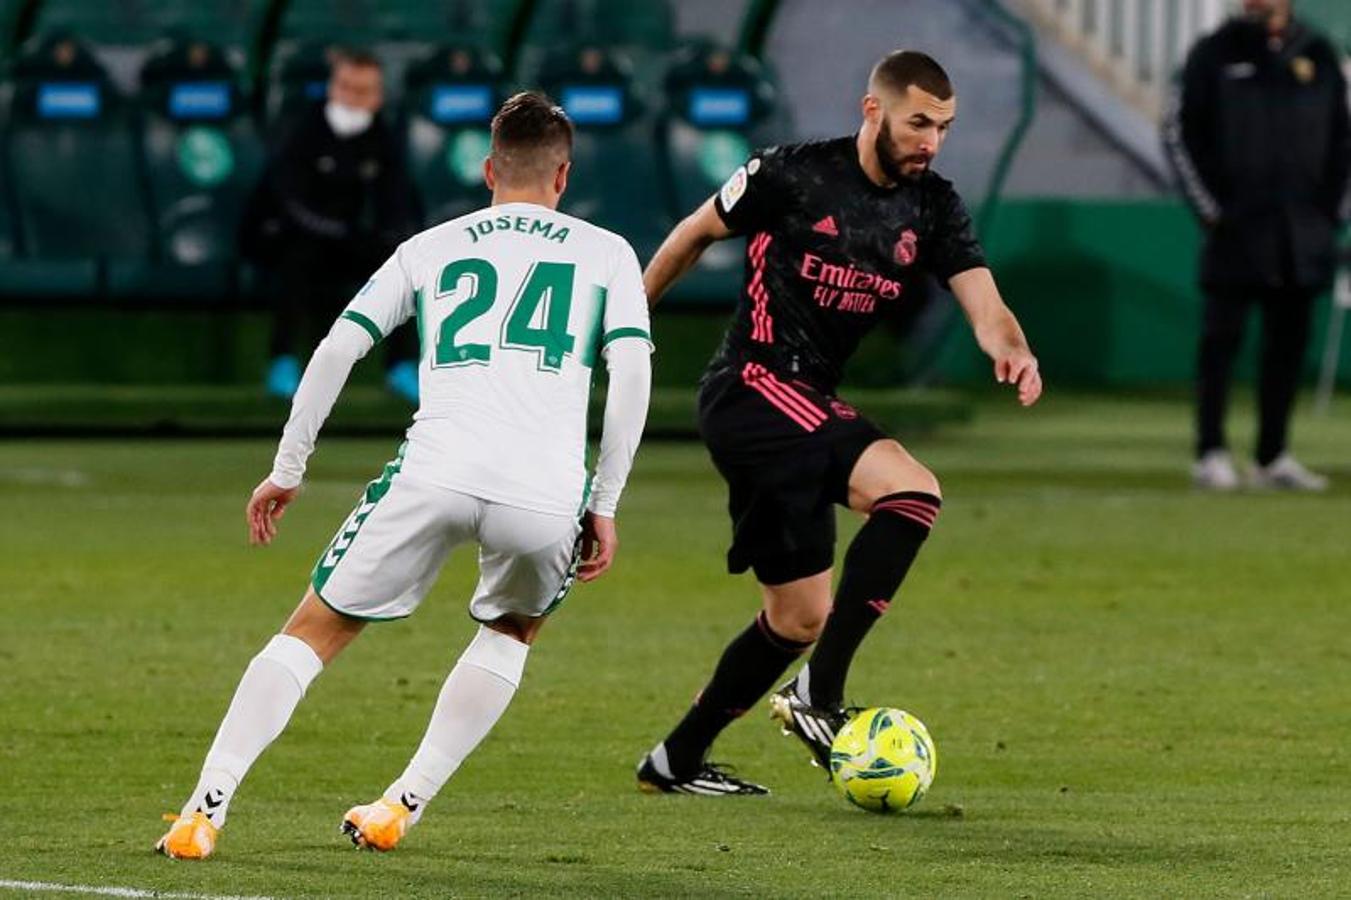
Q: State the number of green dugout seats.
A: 6